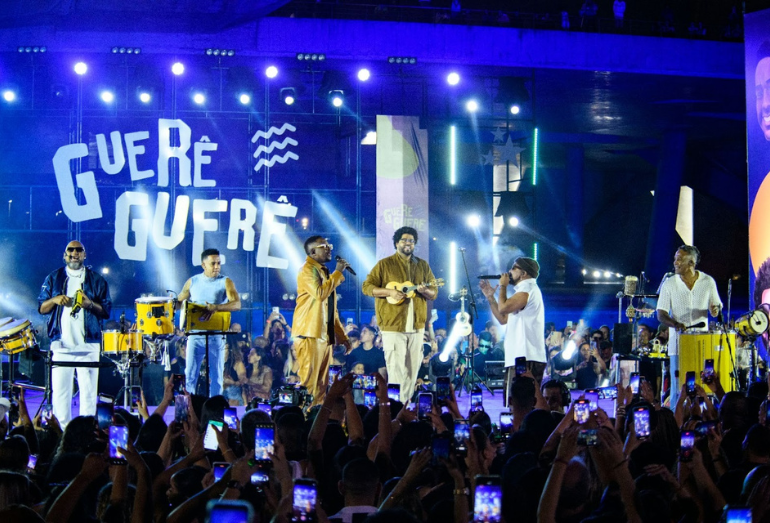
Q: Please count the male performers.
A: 6